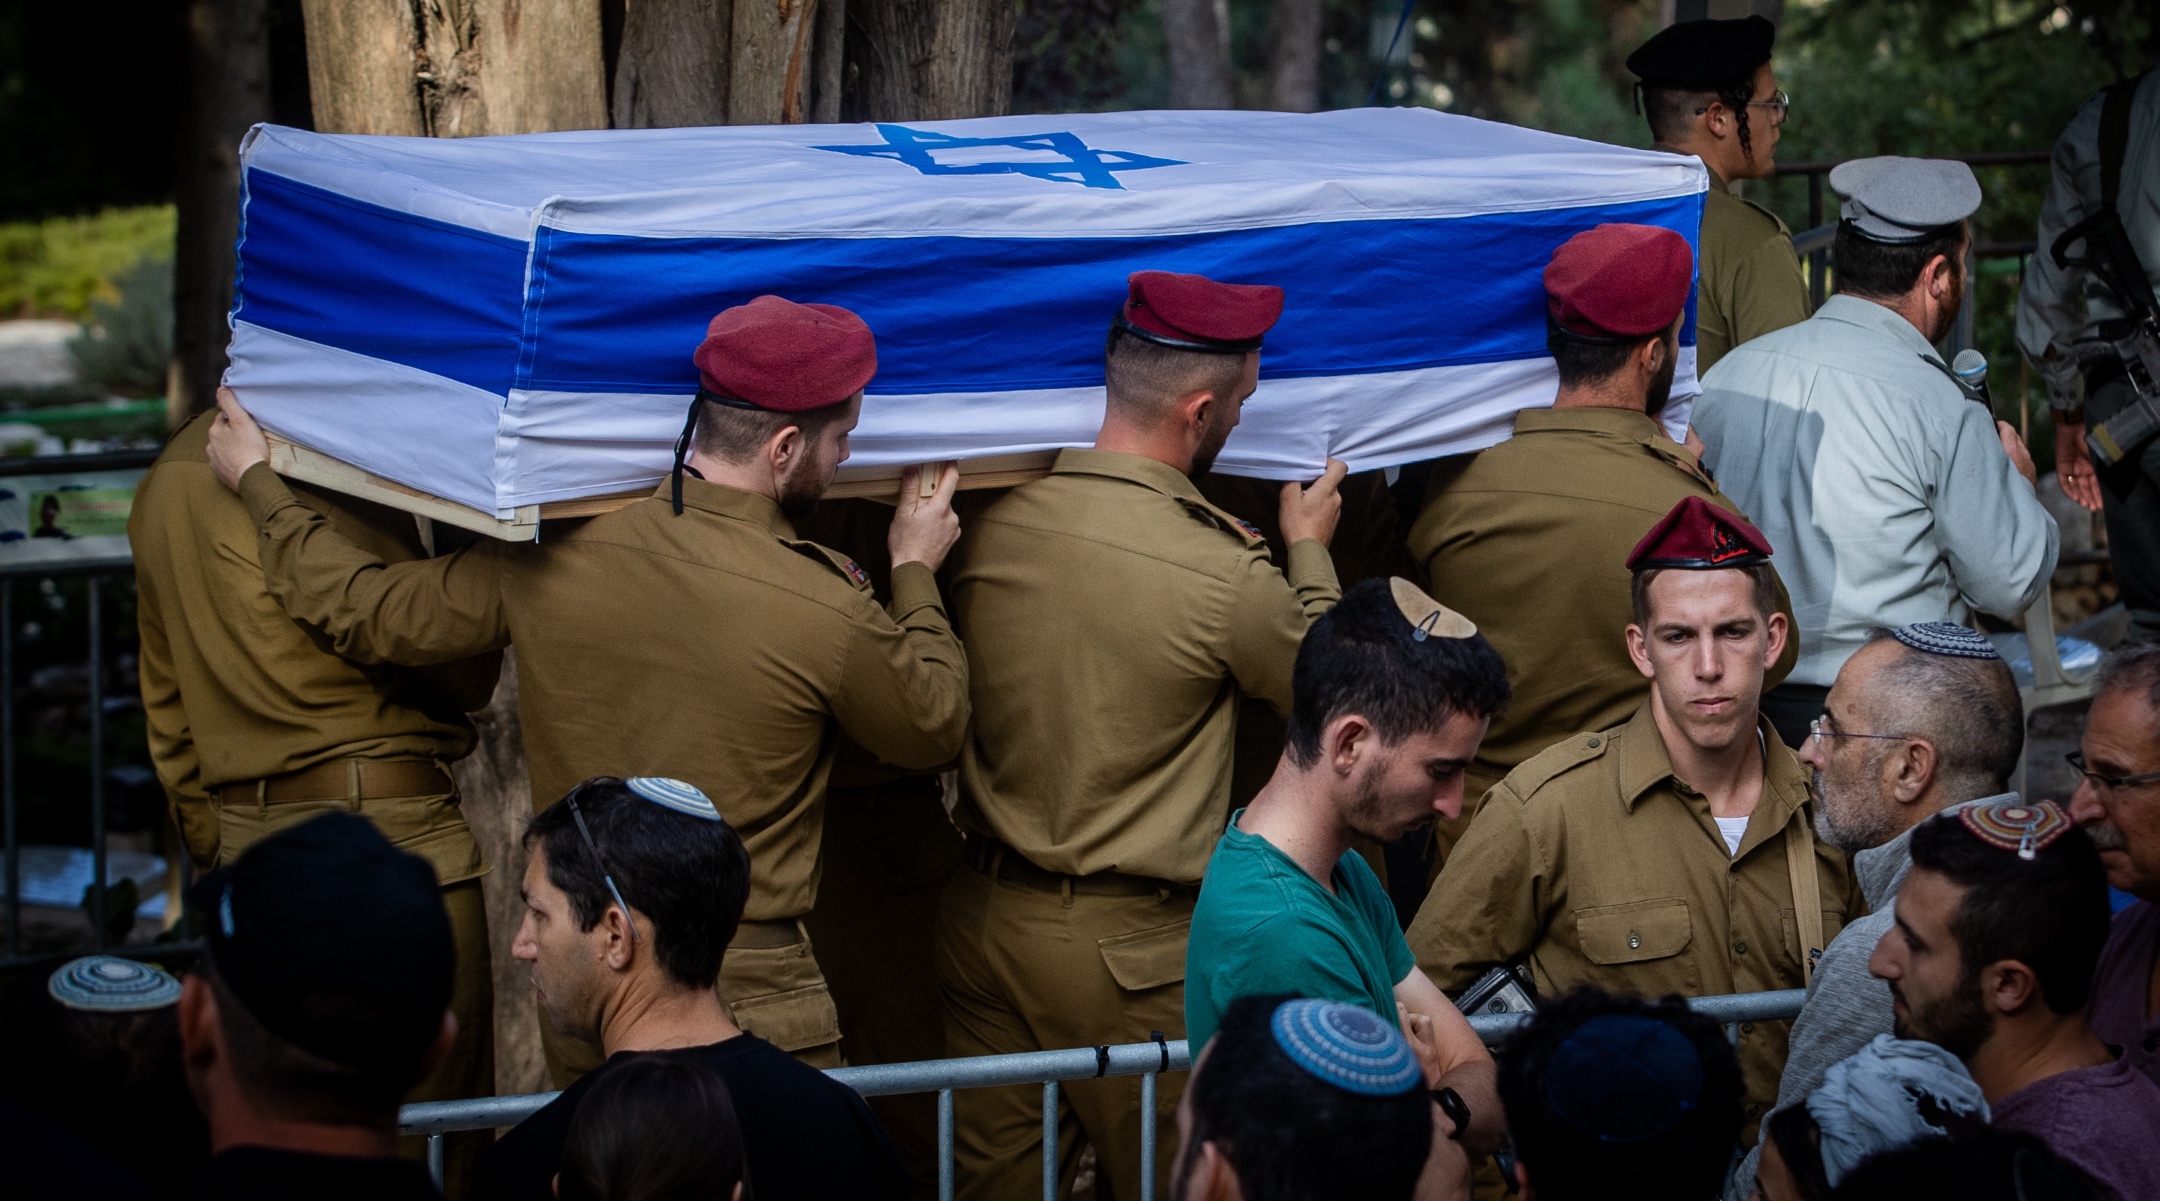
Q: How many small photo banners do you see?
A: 1